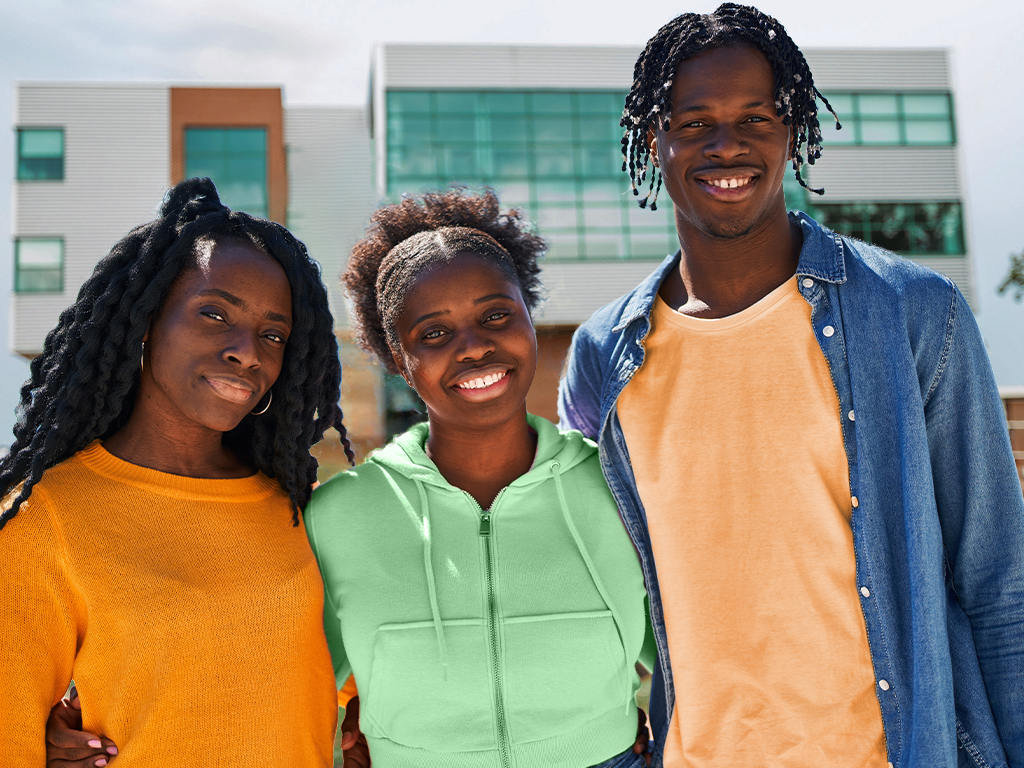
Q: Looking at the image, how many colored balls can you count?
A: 0